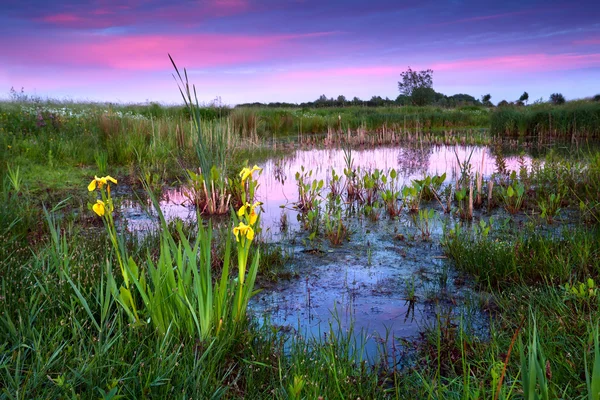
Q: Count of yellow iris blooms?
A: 5